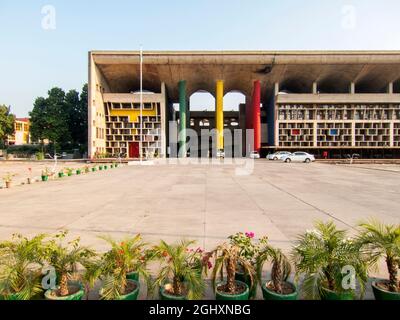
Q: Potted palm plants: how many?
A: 8